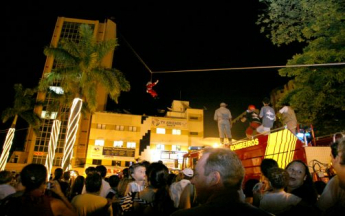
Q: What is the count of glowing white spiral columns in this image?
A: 3